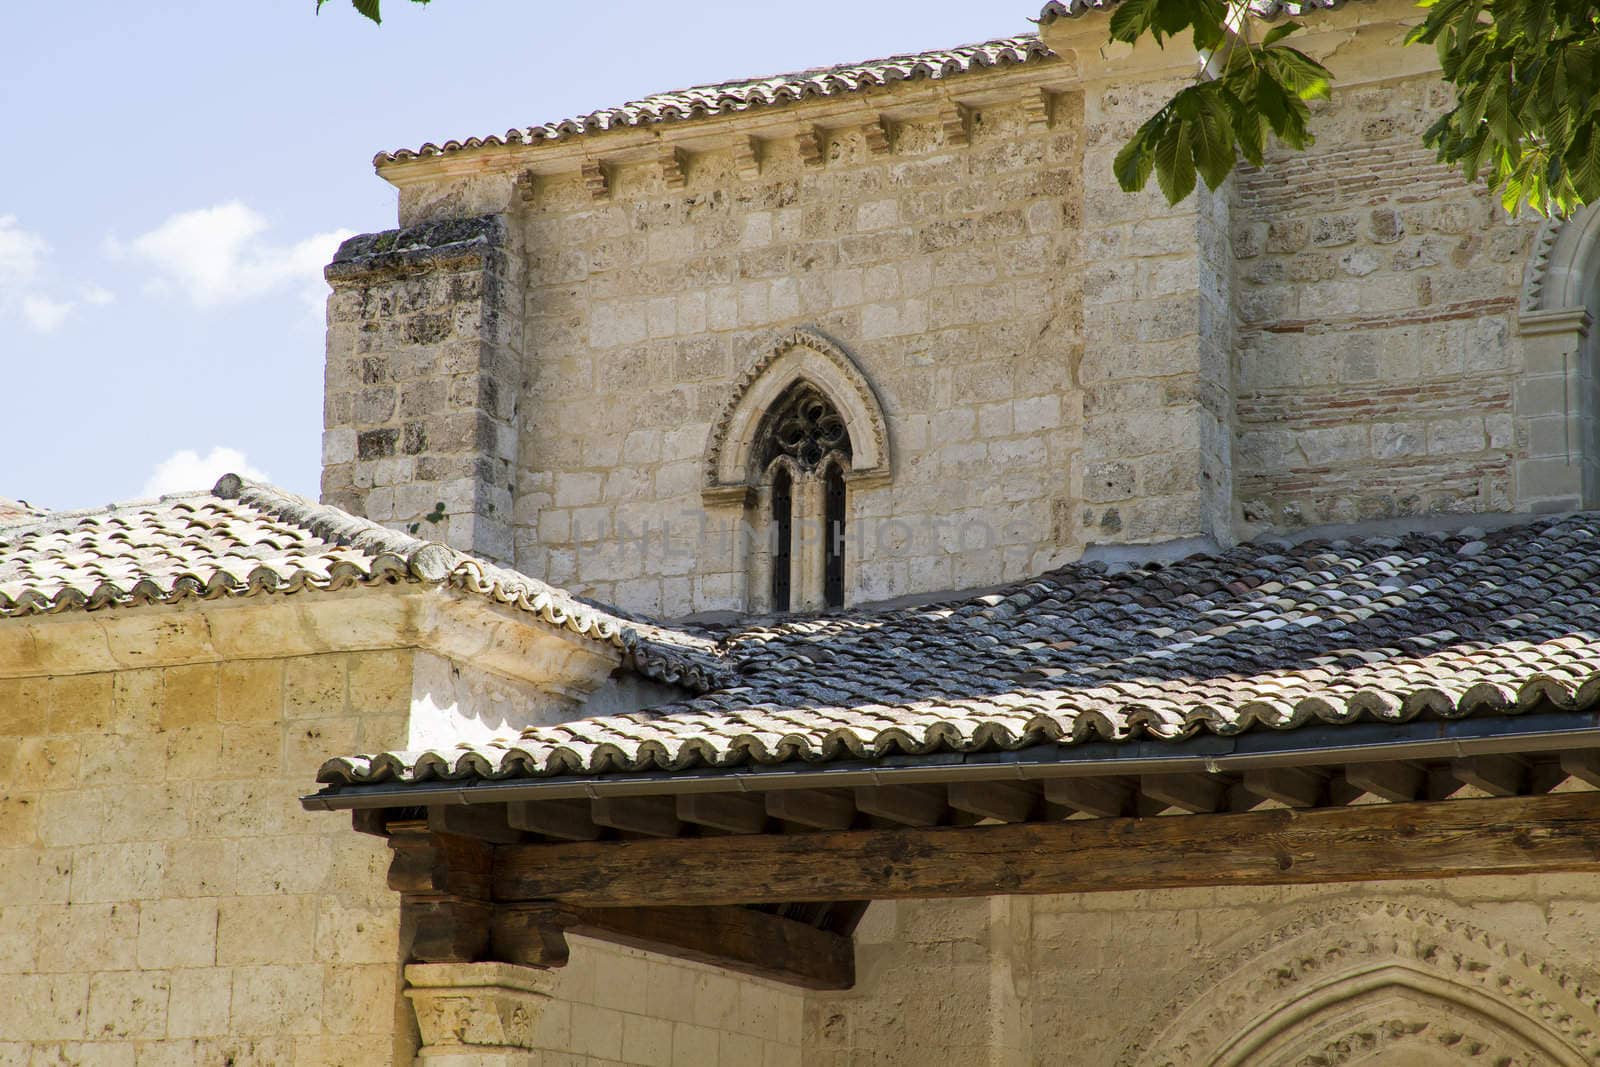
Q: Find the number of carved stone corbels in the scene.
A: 8